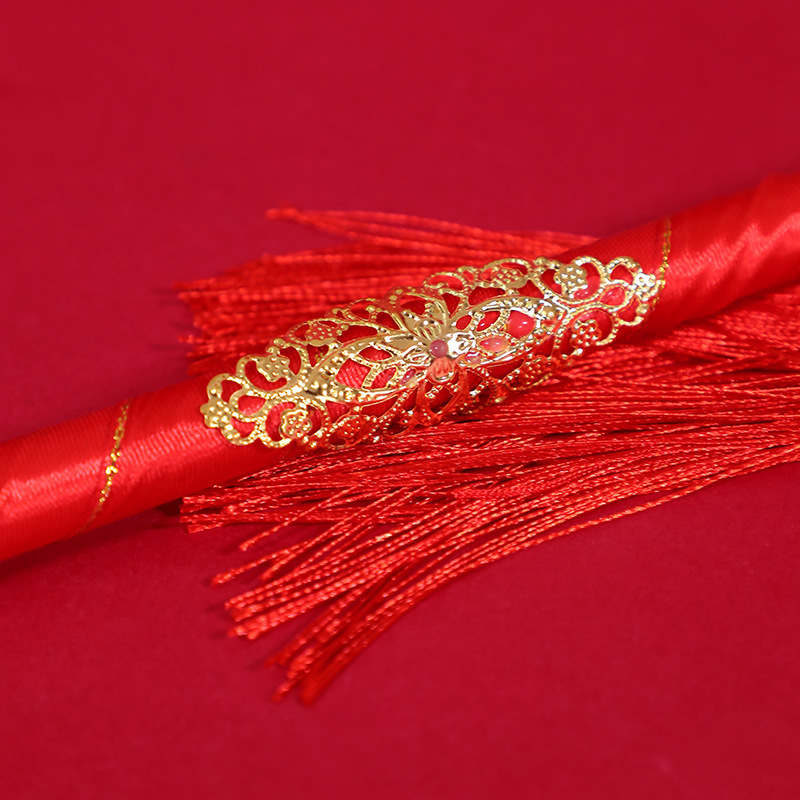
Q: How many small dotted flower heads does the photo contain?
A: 10